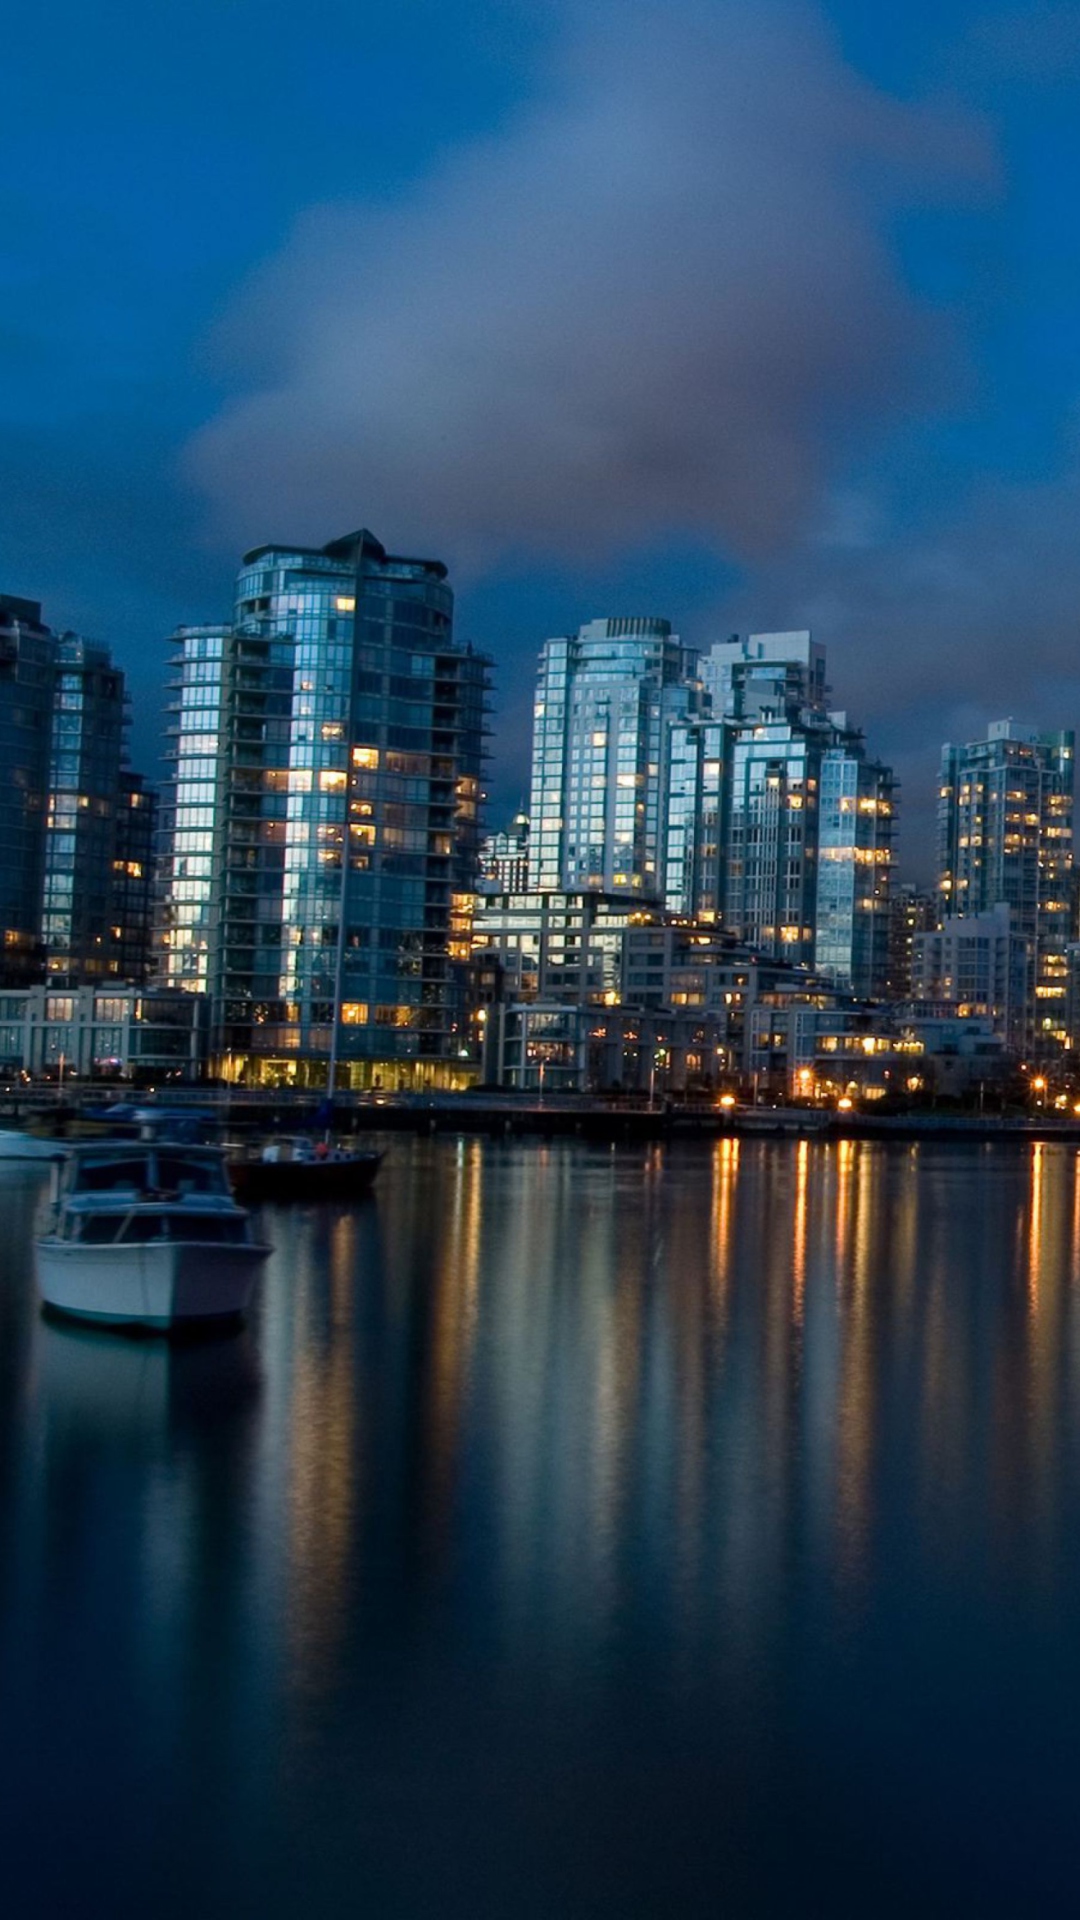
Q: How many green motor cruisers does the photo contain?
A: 0